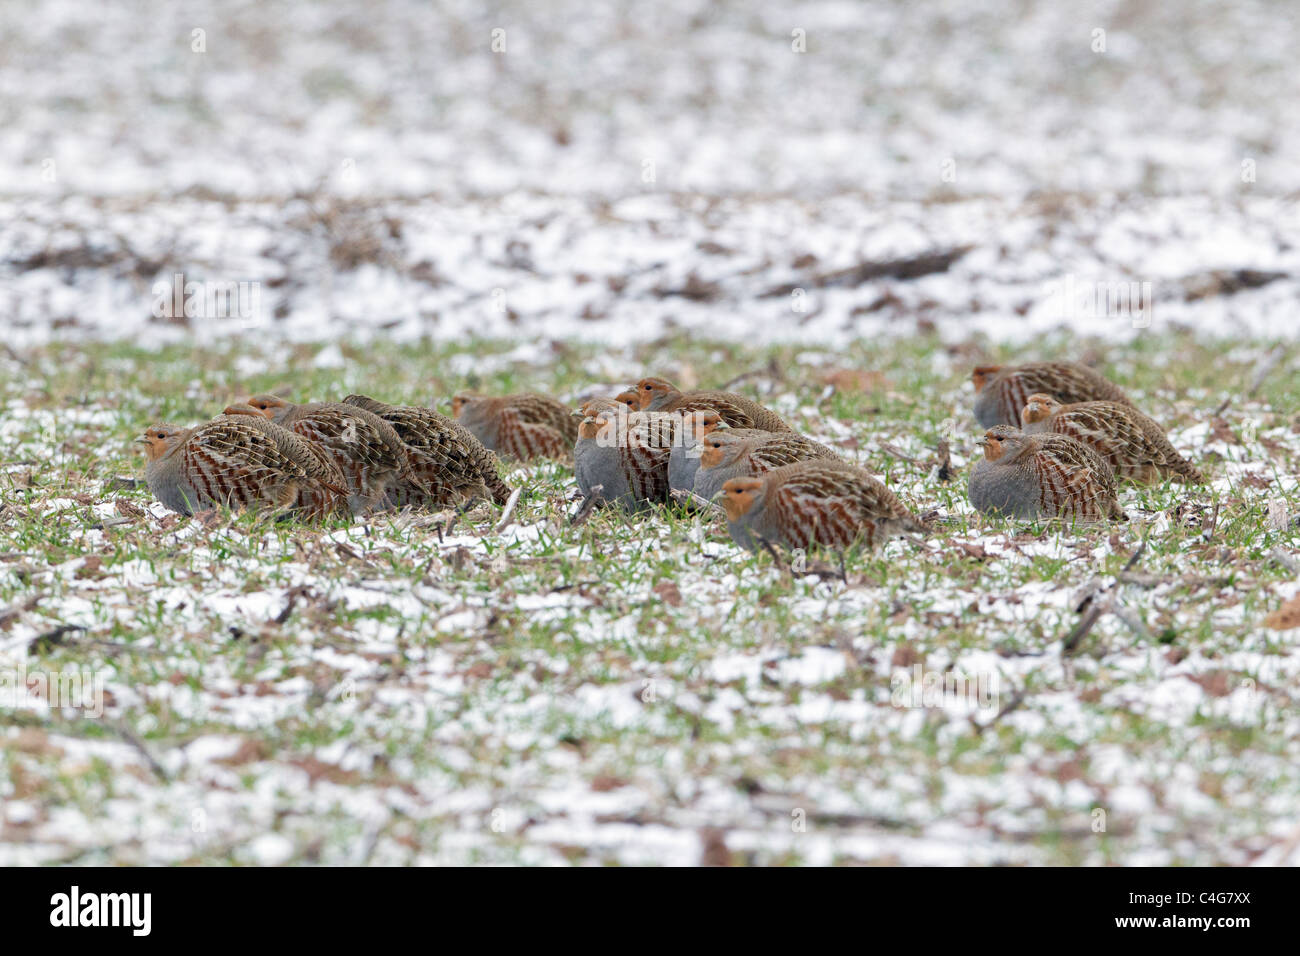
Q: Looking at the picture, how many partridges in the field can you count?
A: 15